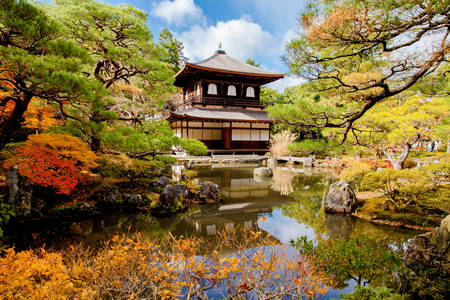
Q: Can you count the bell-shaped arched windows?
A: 3